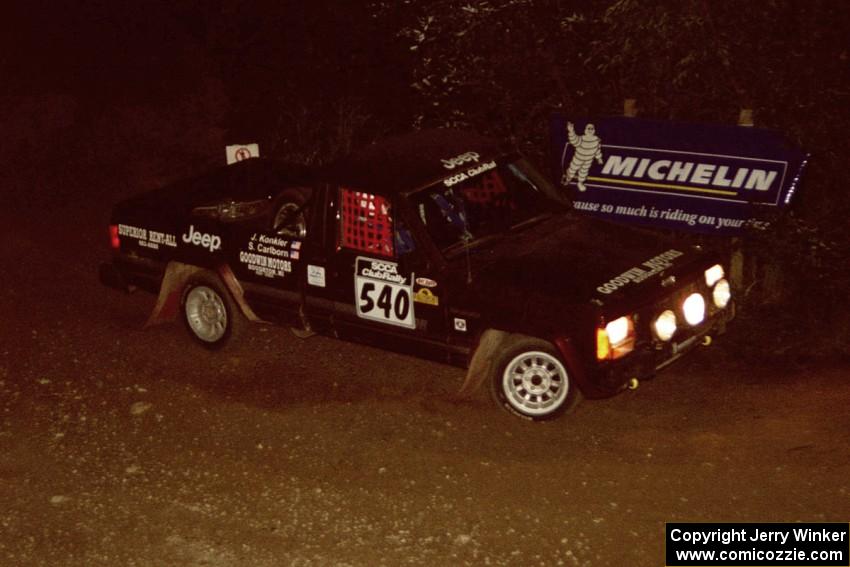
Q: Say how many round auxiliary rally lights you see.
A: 3